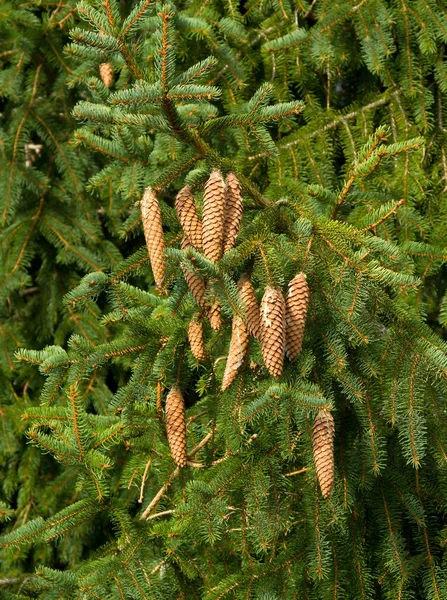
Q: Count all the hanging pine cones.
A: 14